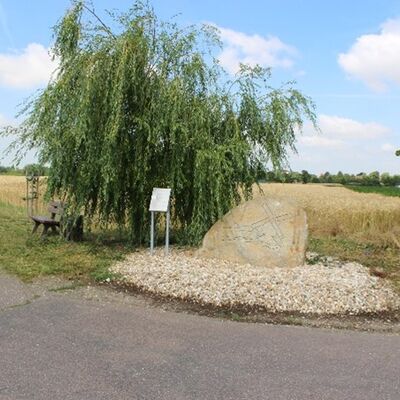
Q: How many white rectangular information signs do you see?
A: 1